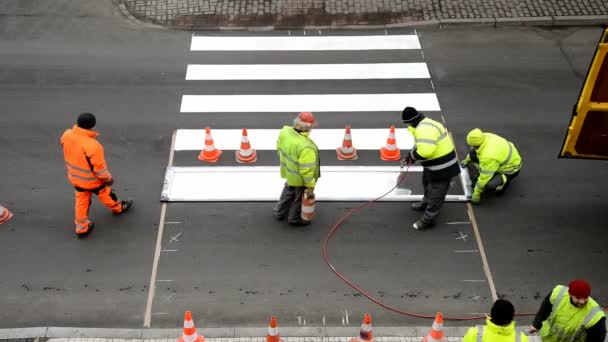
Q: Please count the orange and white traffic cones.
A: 9